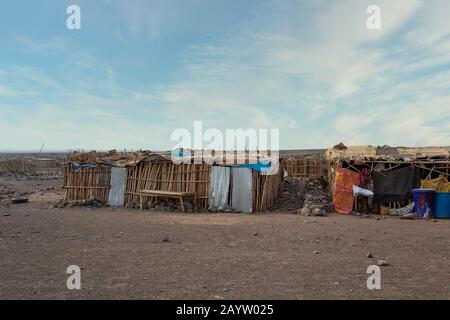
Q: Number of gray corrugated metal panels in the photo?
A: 3